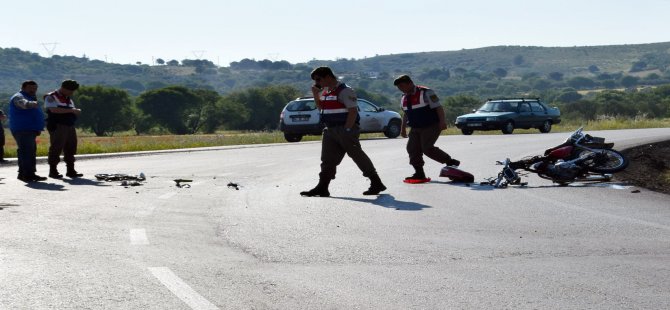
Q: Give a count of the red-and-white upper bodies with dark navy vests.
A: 3